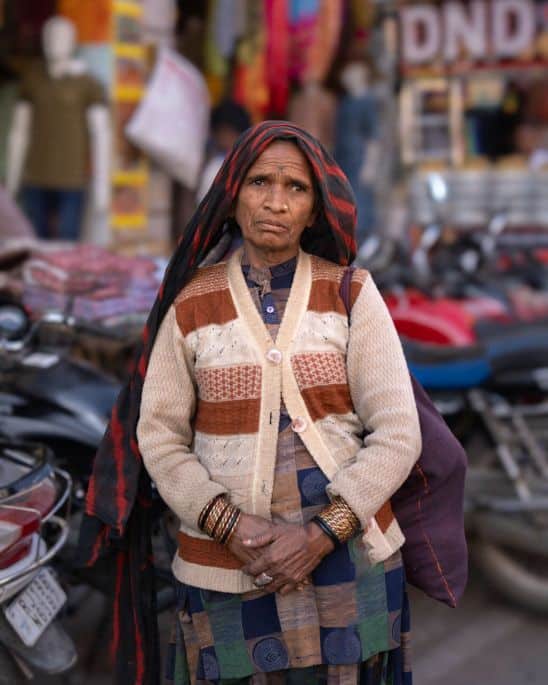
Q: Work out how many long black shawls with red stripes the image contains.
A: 1